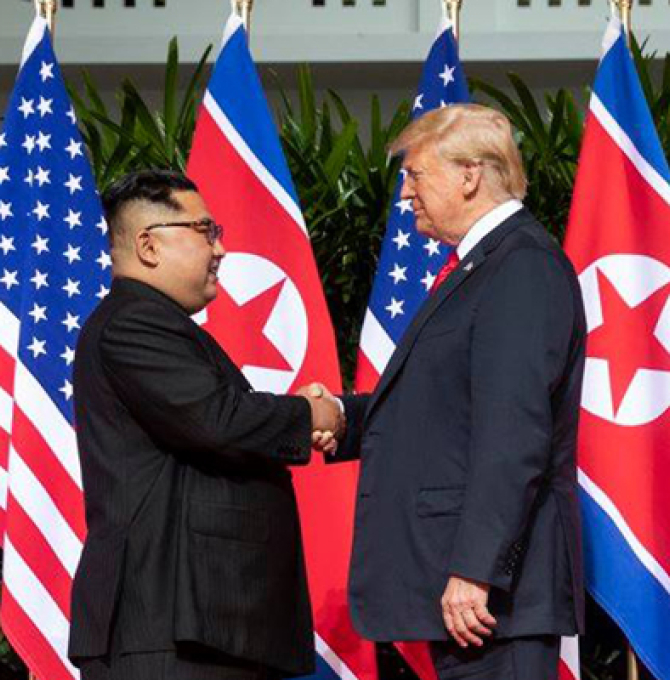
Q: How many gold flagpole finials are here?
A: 4